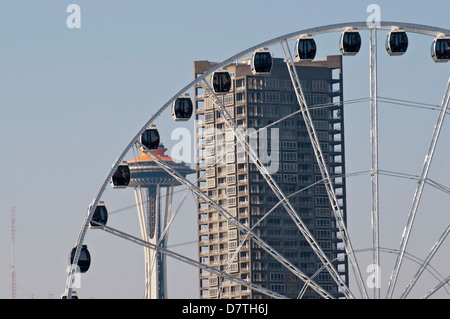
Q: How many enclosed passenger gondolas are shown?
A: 12